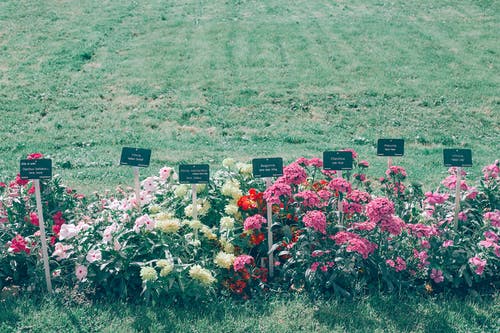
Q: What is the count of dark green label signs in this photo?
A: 7